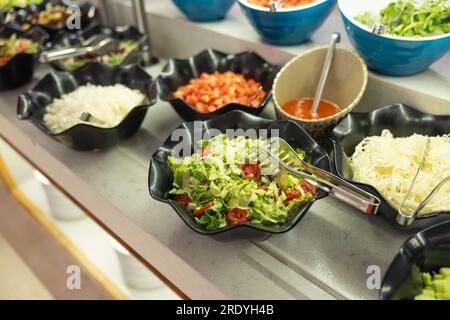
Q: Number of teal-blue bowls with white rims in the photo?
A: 3